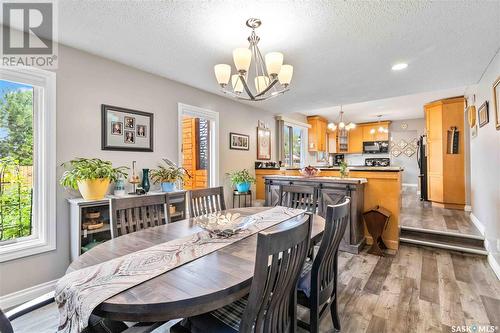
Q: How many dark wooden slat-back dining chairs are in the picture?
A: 5